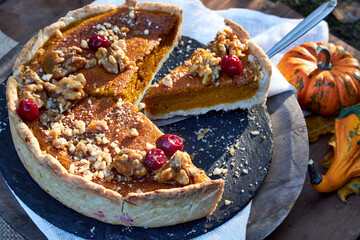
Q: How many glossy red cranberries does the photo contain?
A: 5